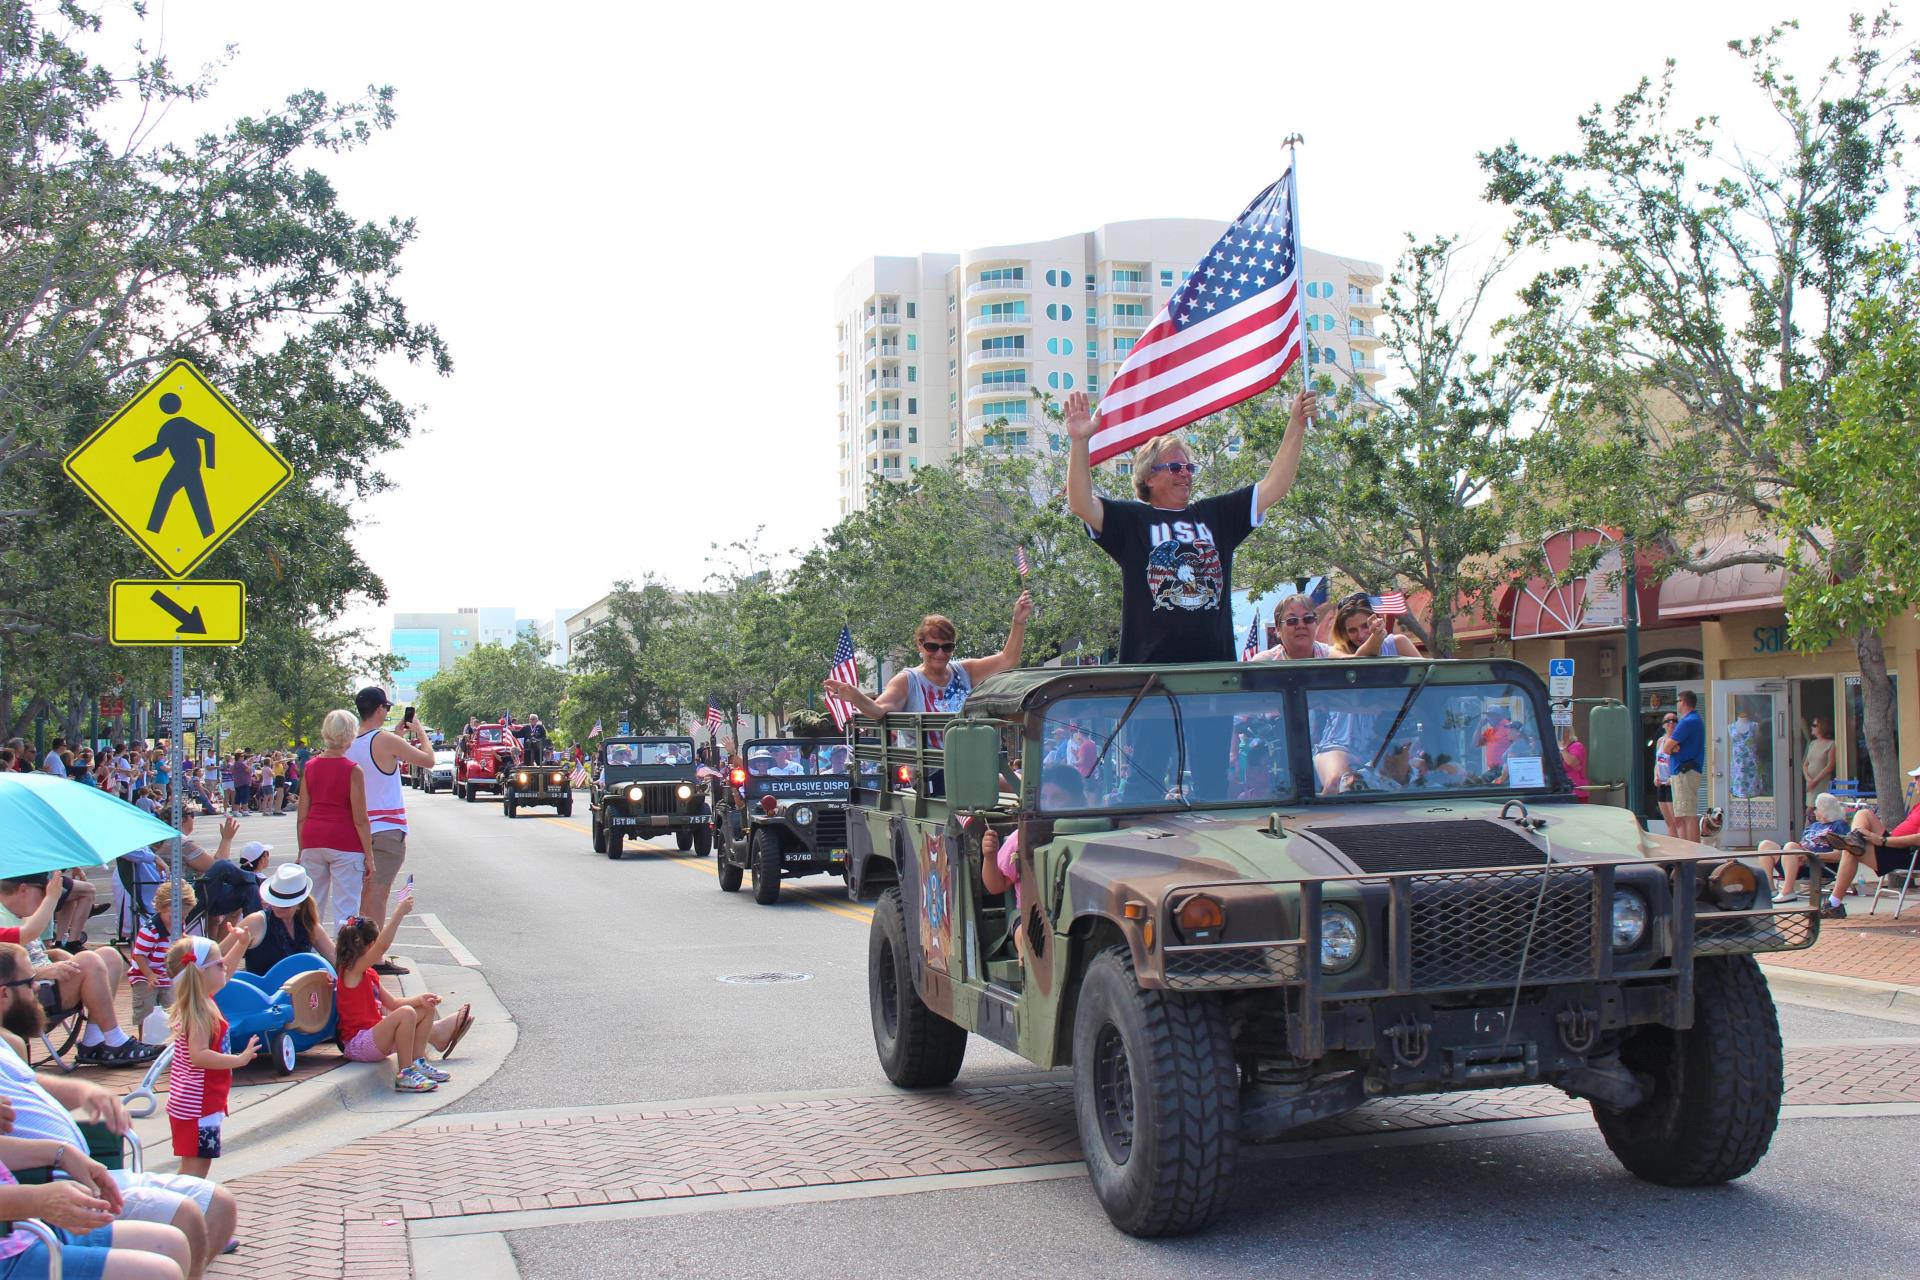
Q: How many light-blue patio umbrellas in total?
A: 1